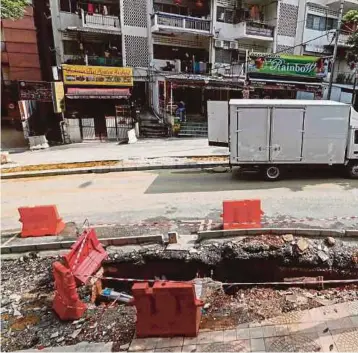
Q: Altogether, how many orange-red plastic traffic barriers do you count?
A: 5